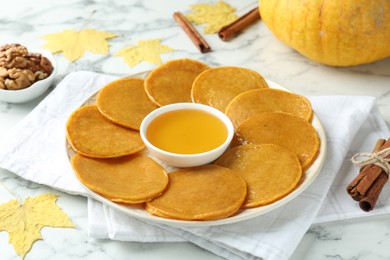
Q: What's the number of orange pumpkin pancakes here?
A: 9